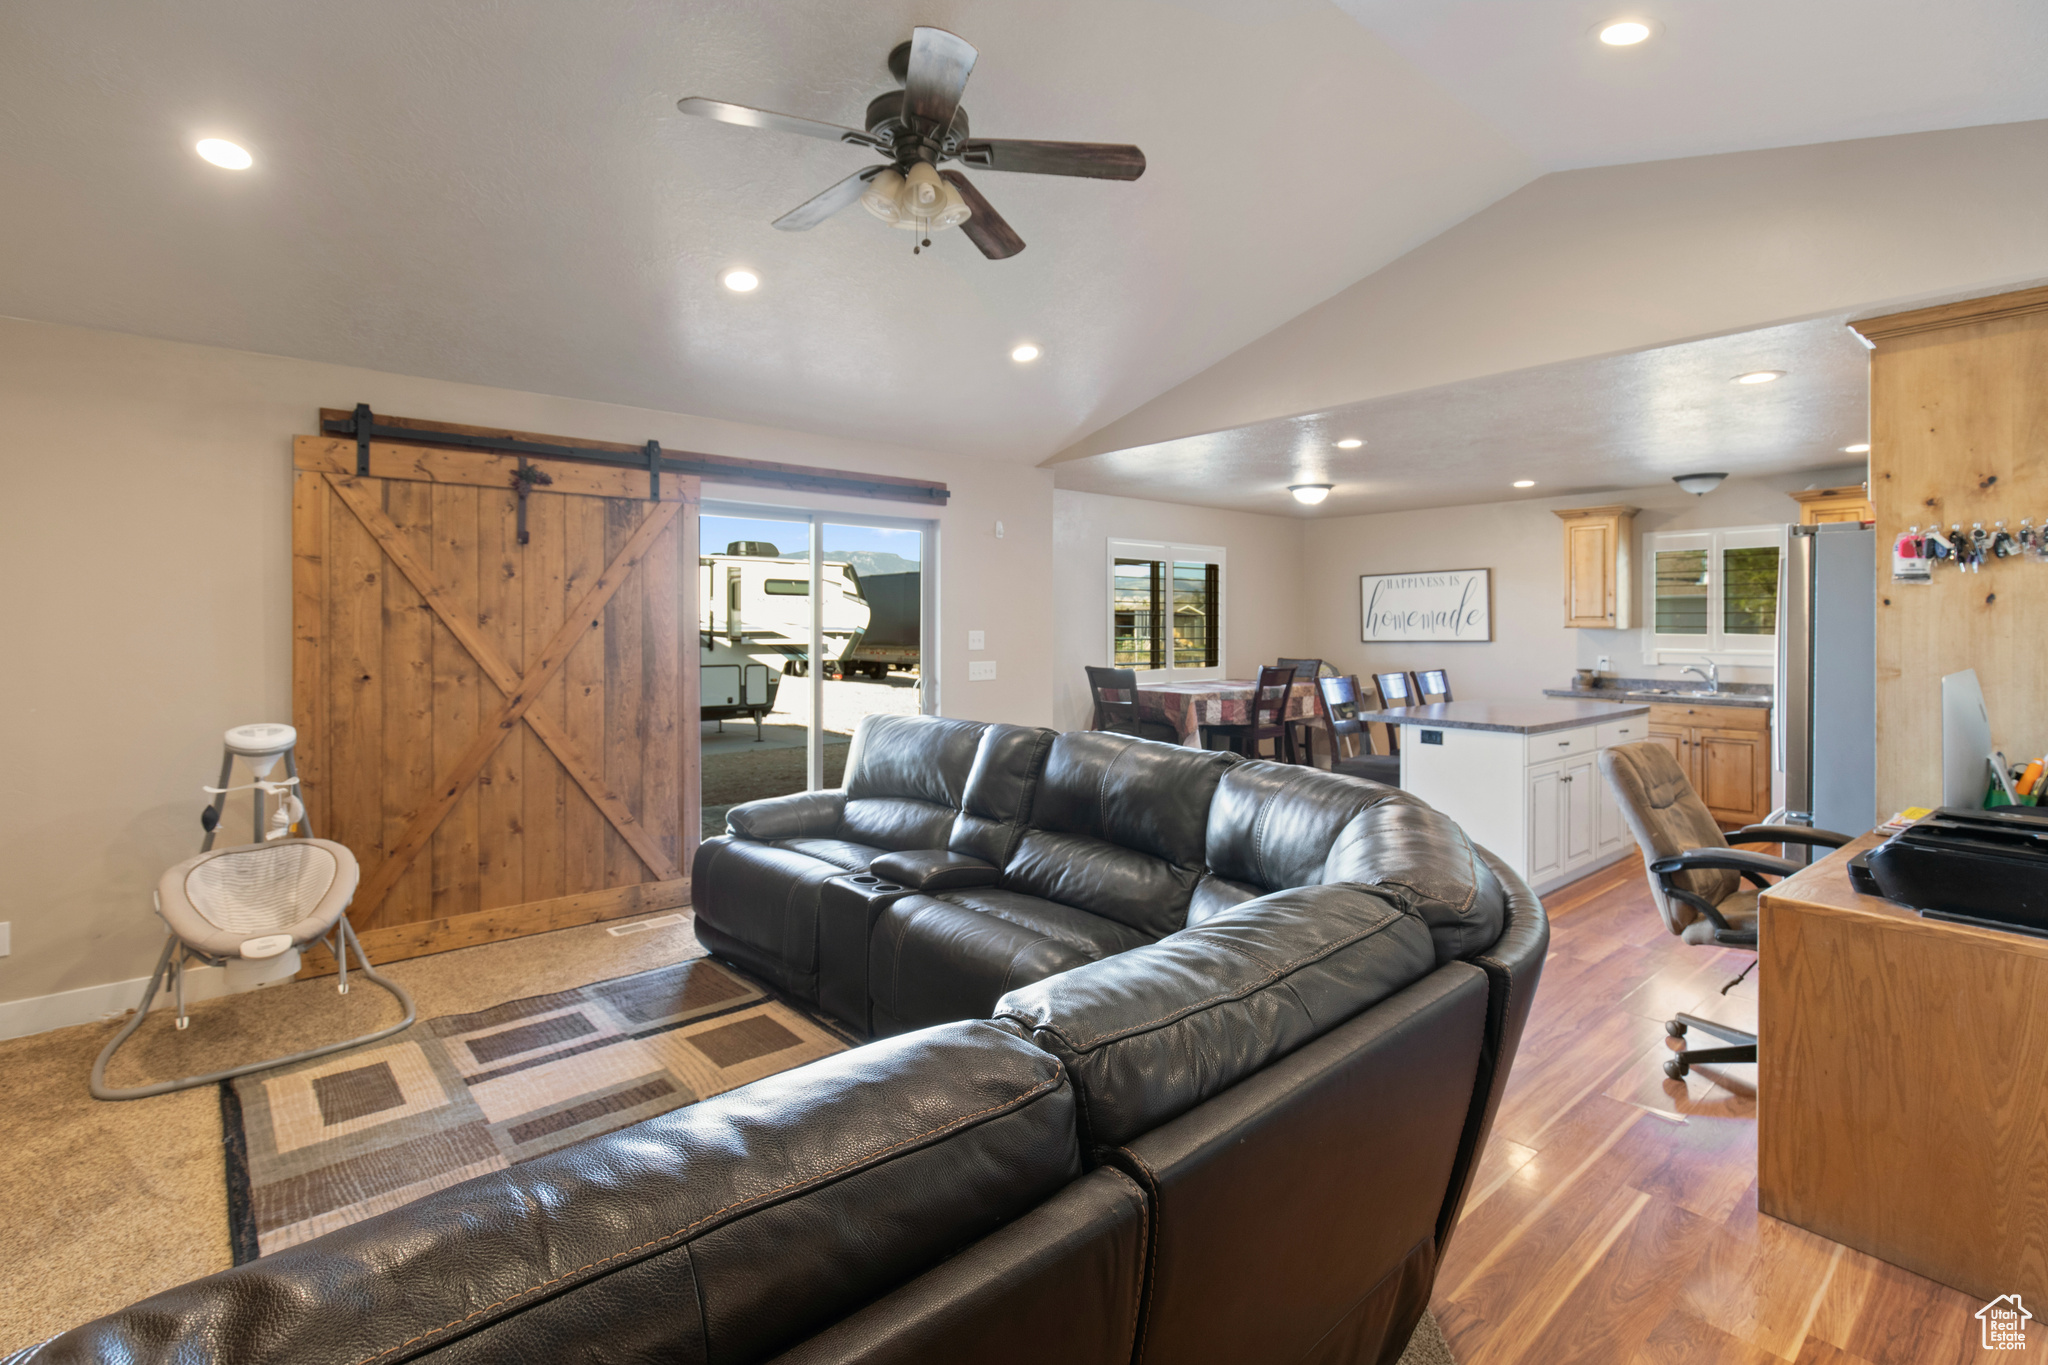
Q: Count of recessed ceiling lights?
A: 8